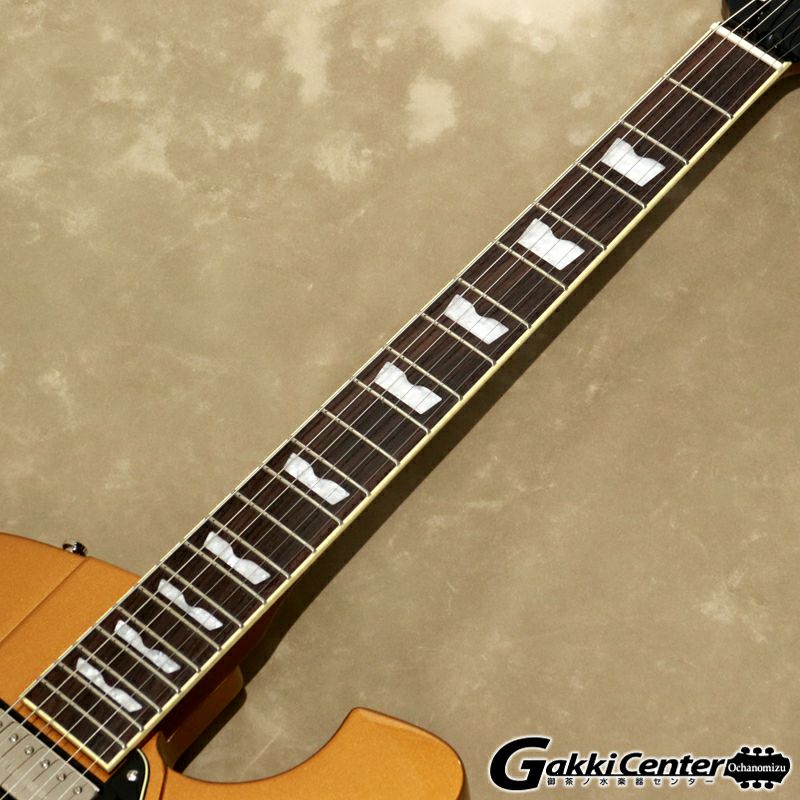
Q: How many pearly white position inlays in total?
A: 9